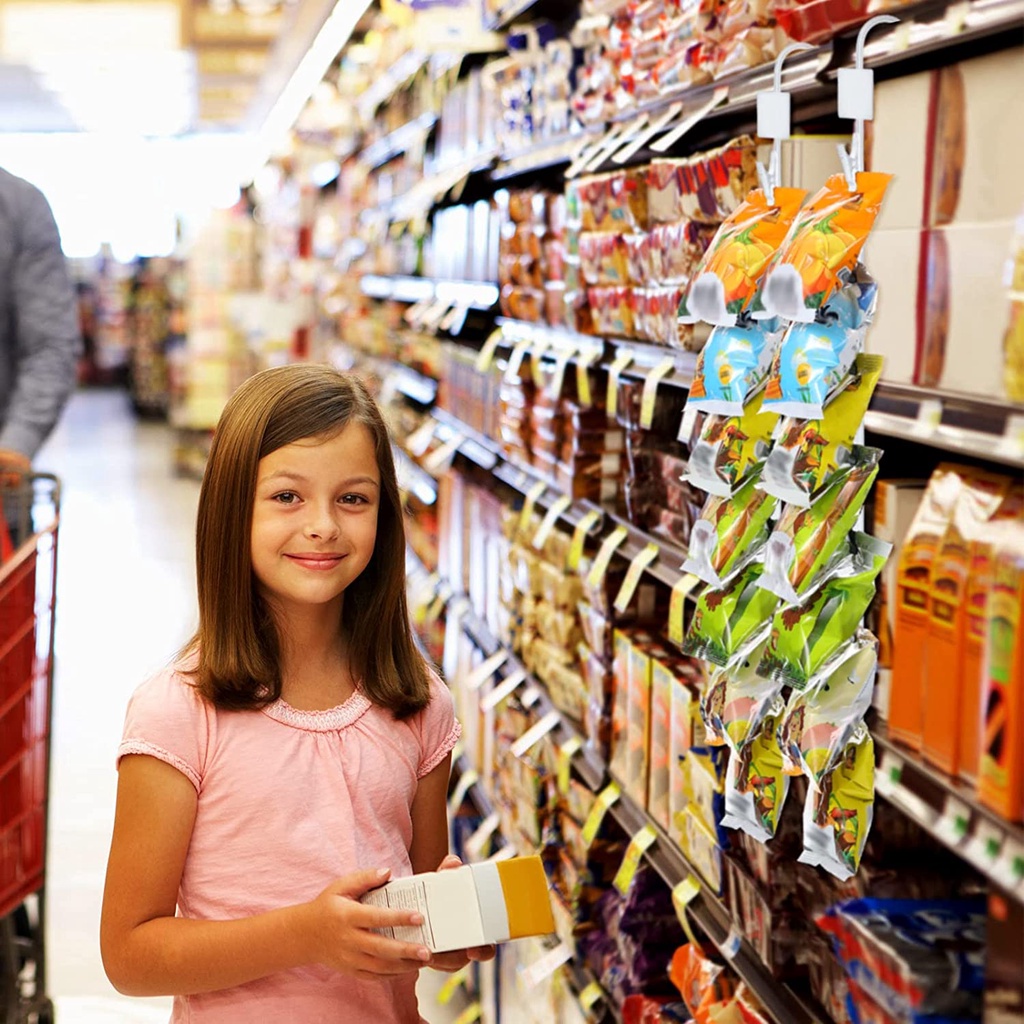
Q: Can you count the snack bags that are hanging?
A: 14